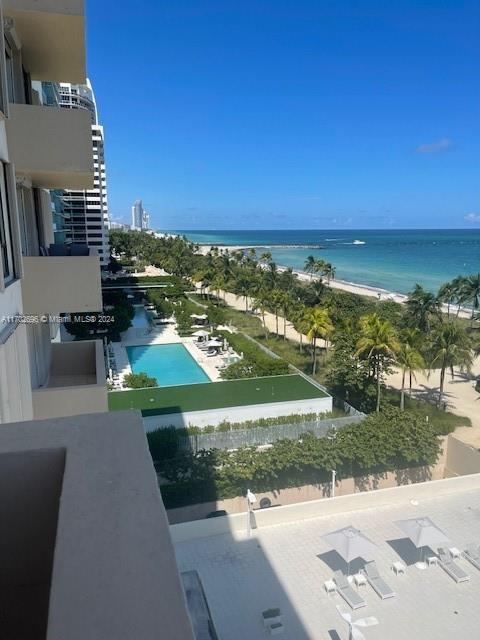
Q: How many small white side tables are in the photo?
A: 5